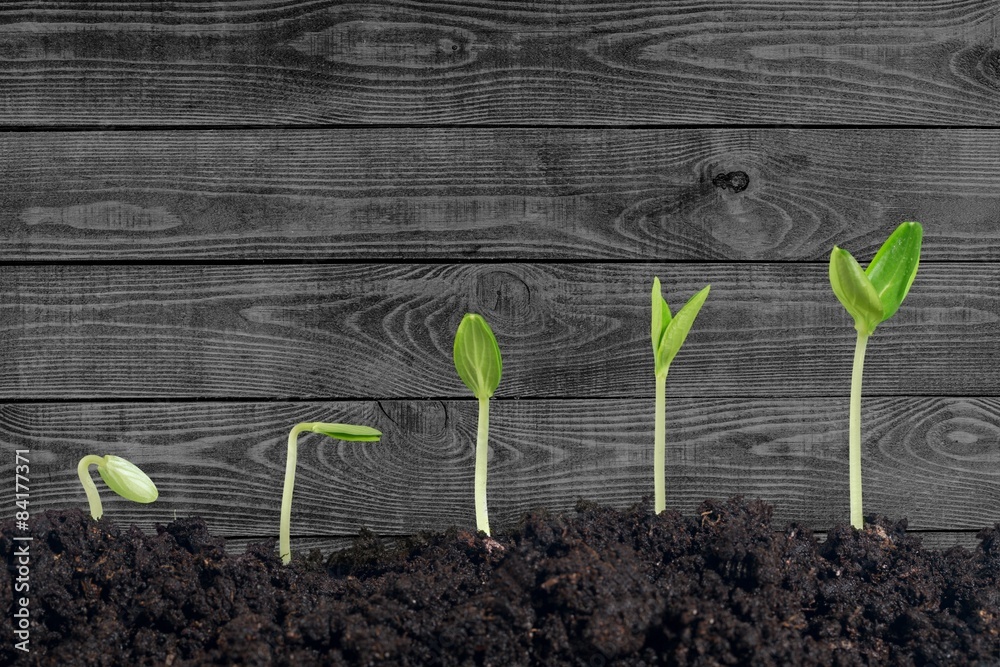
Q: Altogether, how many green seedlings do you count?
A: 5